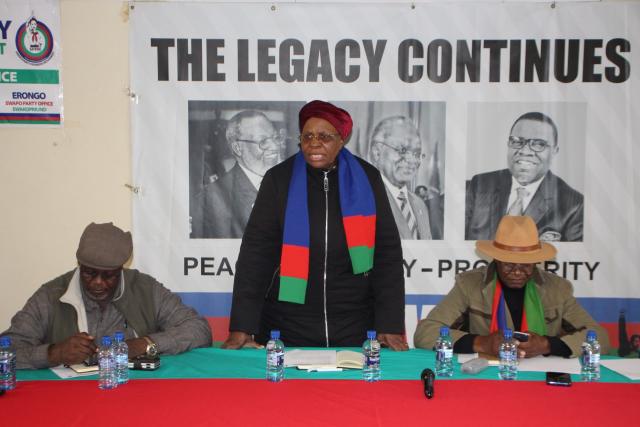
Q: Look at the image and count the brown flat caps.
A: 1